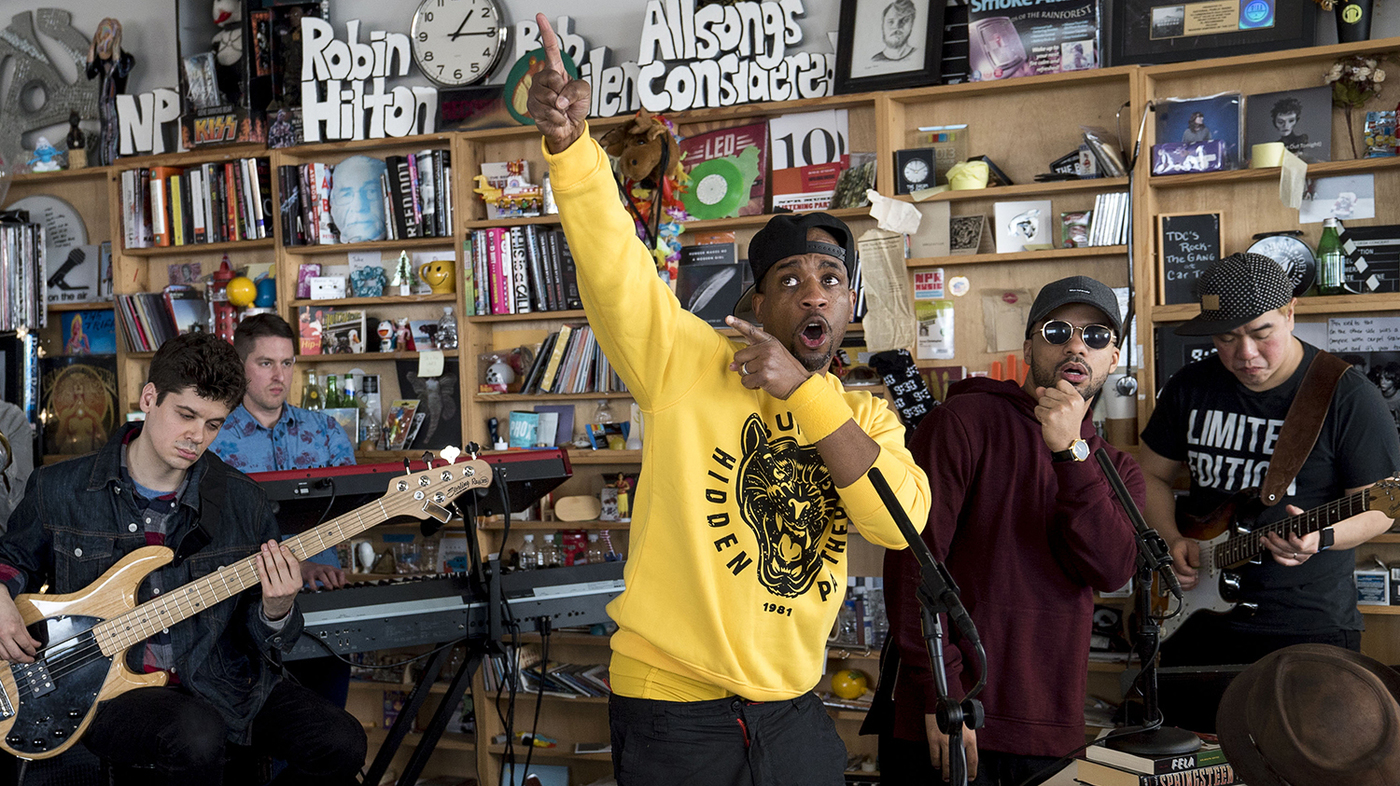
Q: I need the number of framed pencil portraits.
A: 1